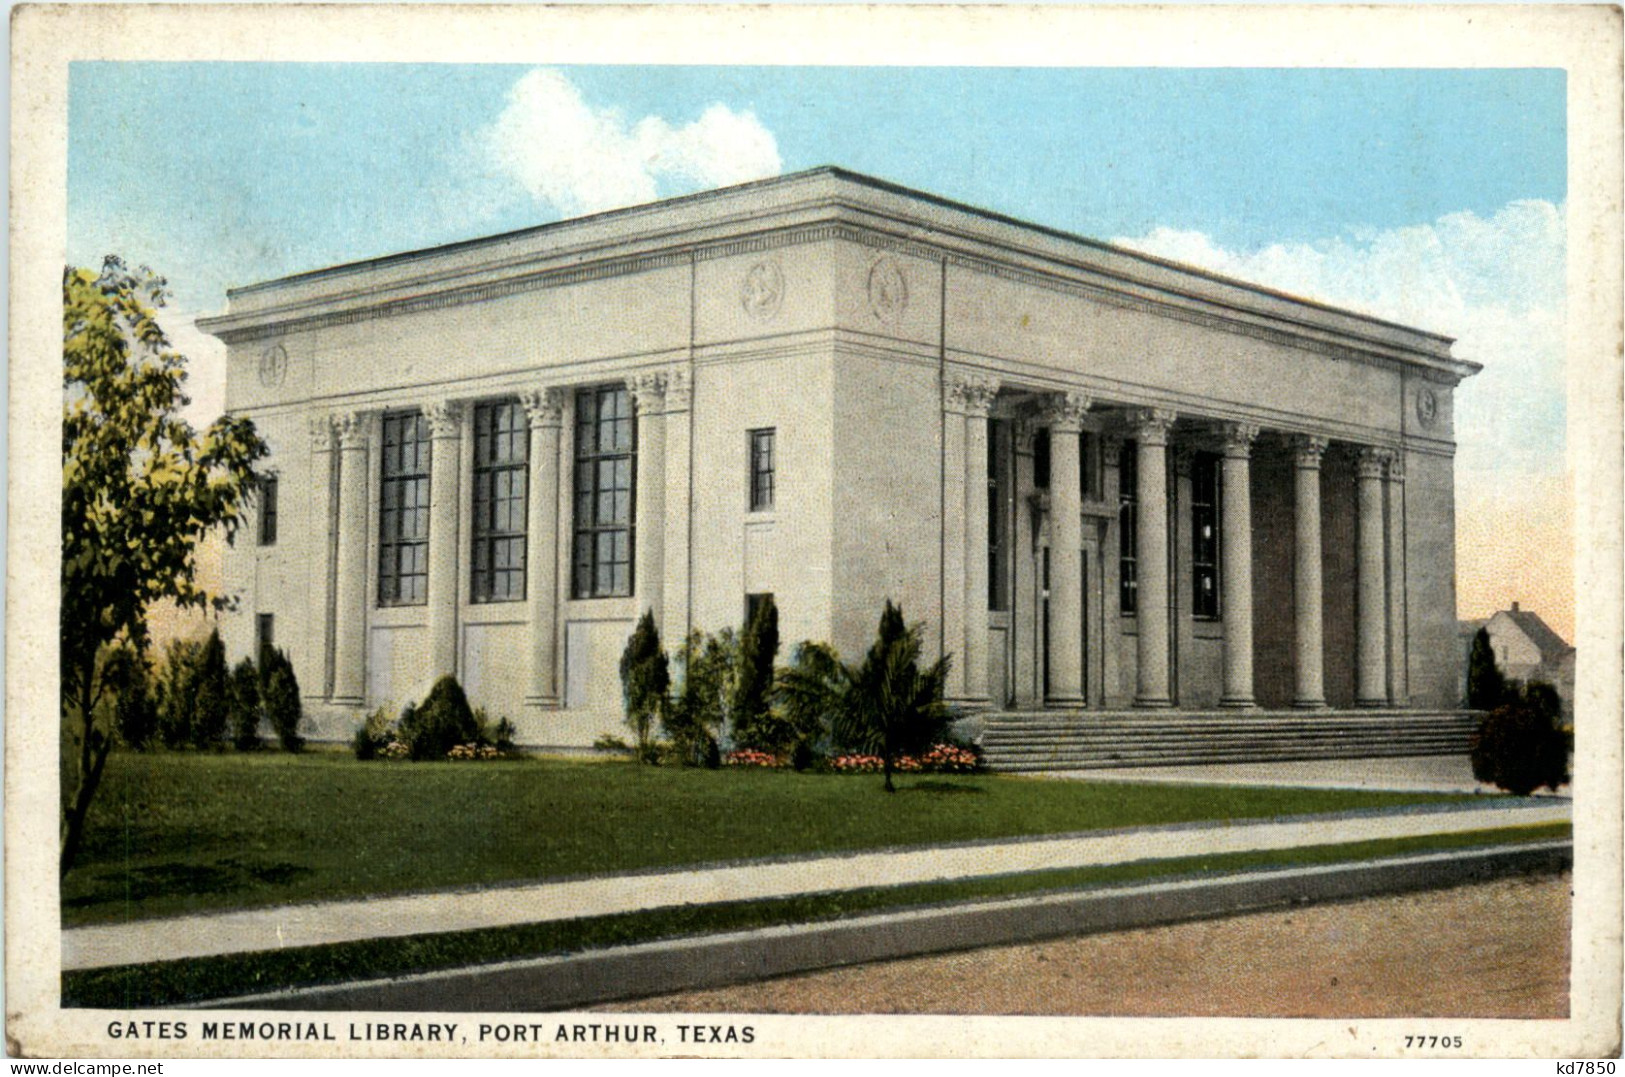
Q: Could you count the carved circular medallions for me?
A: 4